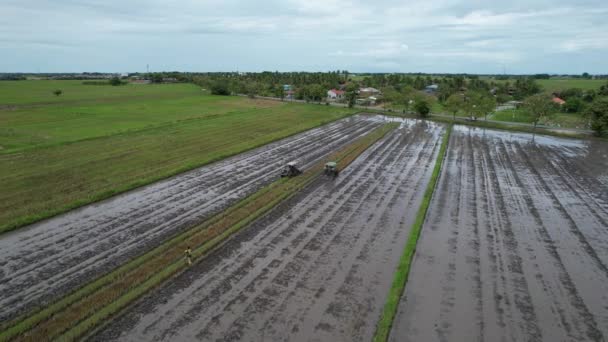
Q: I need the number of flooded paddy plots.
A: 3